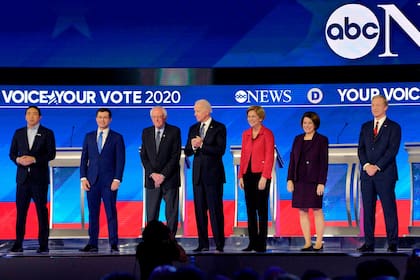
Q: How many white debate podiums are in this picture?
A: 5